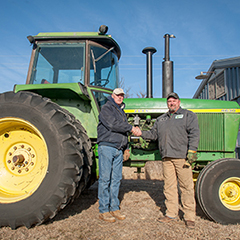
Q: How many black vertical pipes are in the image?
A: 2